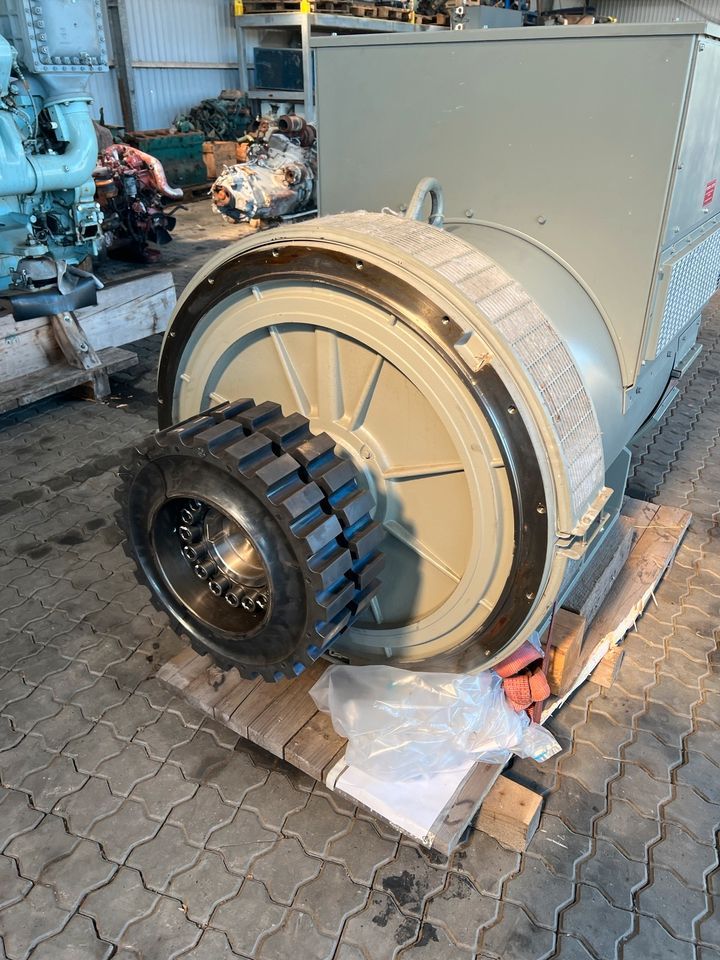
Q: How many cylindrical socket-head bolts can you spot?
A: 9